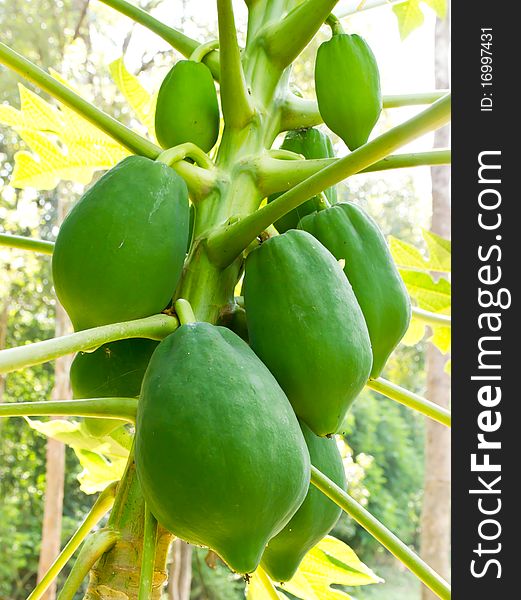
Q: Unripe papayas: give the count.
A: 9